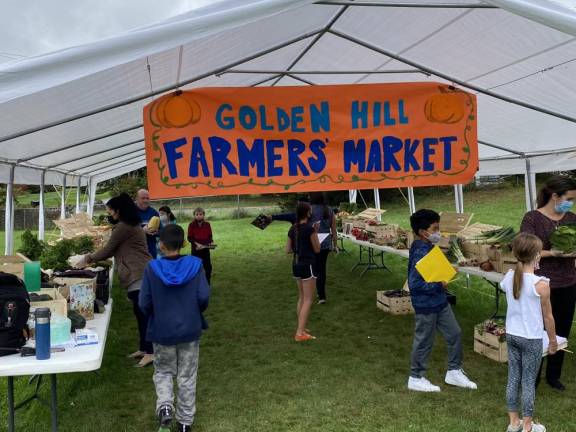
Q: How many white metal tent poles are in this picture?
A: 10